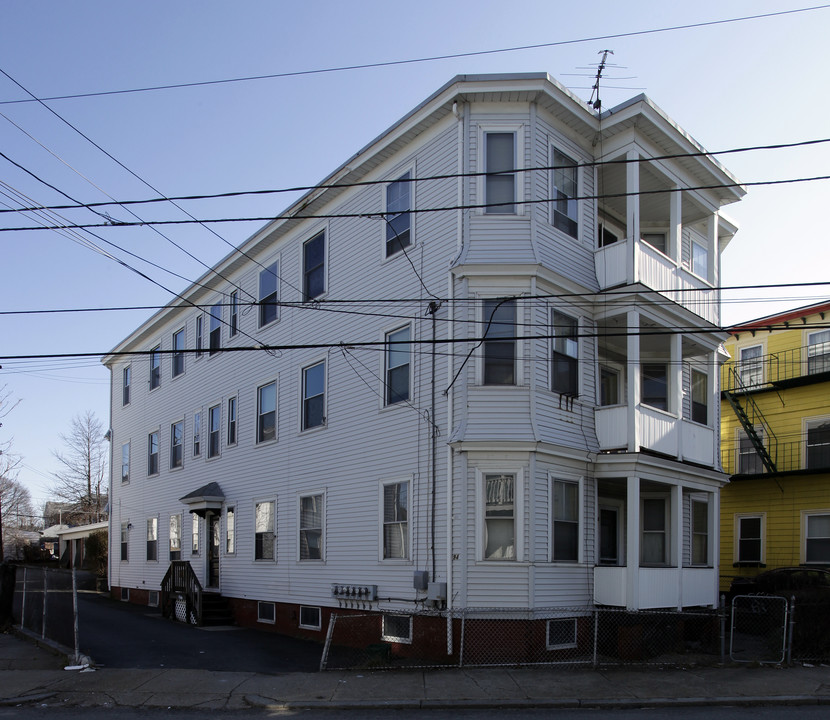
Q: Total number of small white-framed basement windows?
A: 6